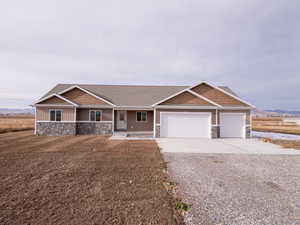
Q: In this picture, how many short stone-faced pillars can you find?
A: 3